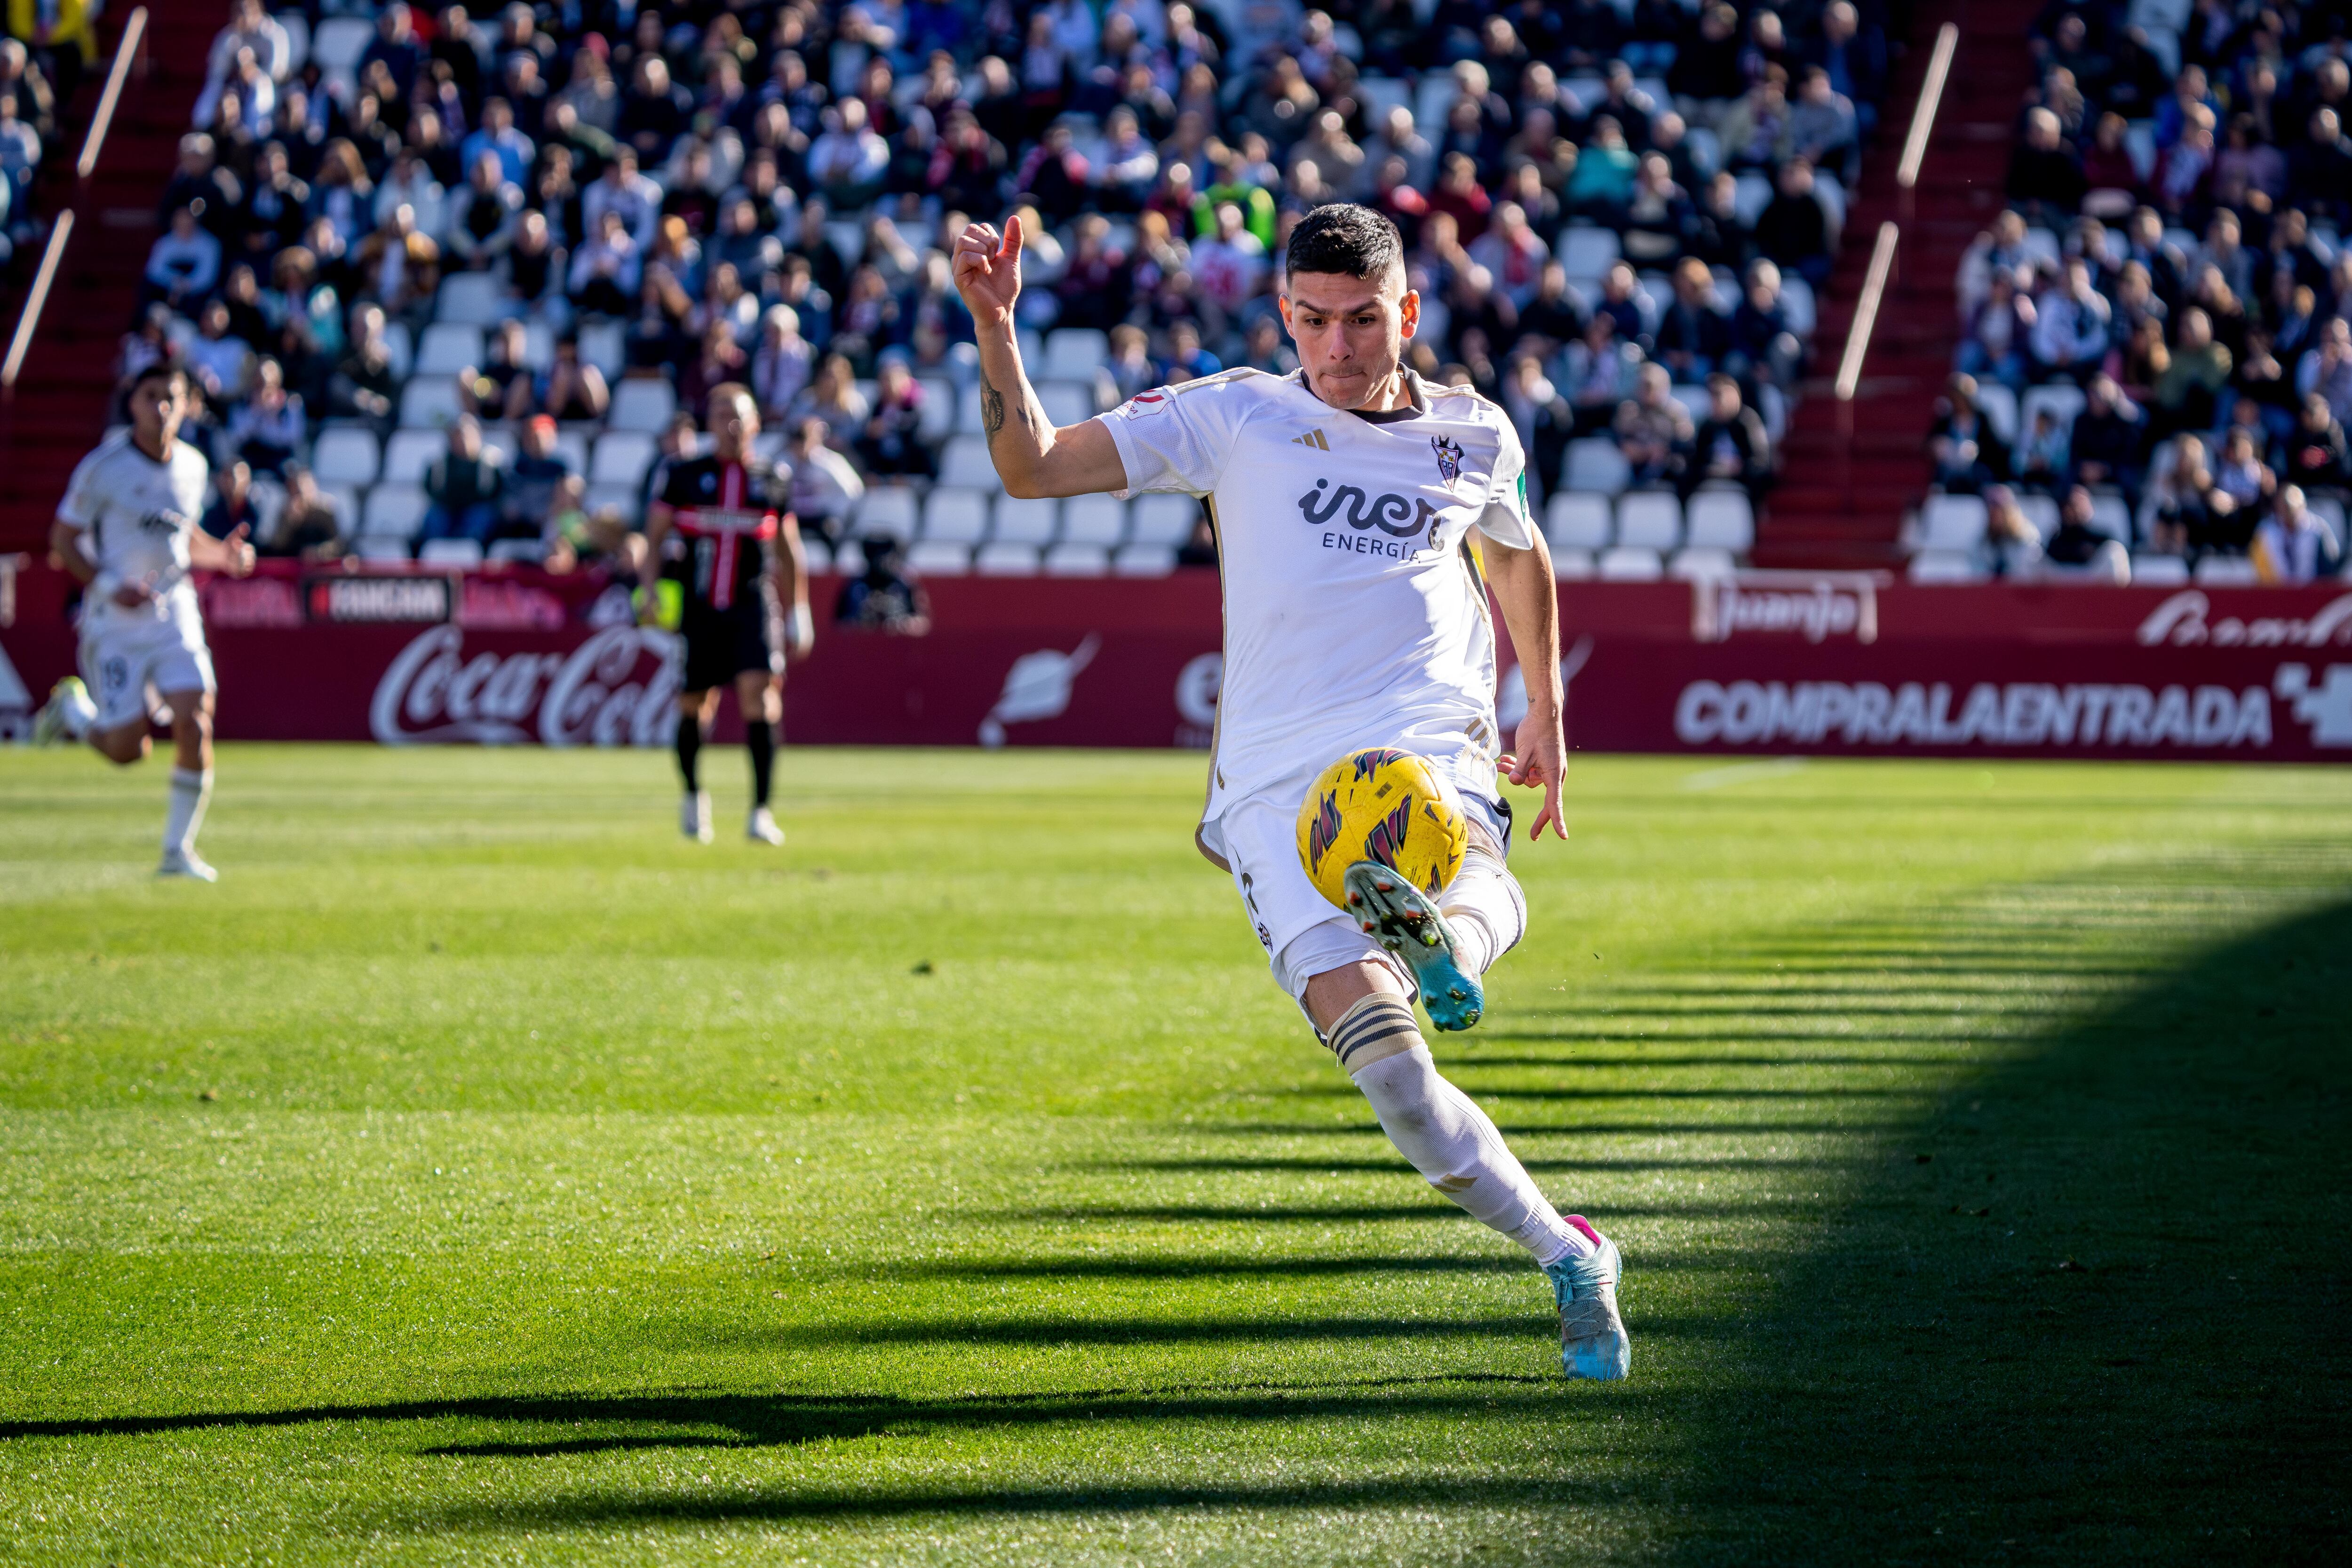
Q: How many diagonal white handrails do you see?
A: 4